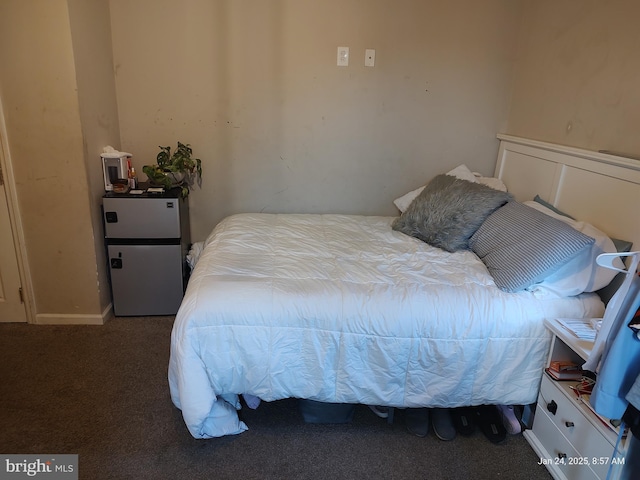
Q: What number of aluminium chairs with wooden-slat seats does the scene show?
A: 0